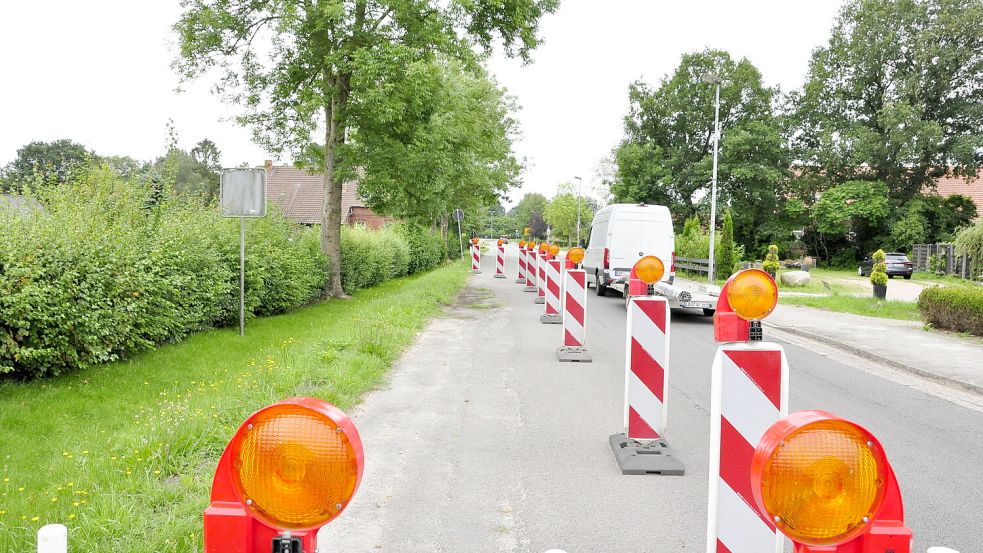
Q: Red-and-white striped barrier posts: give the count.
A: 9